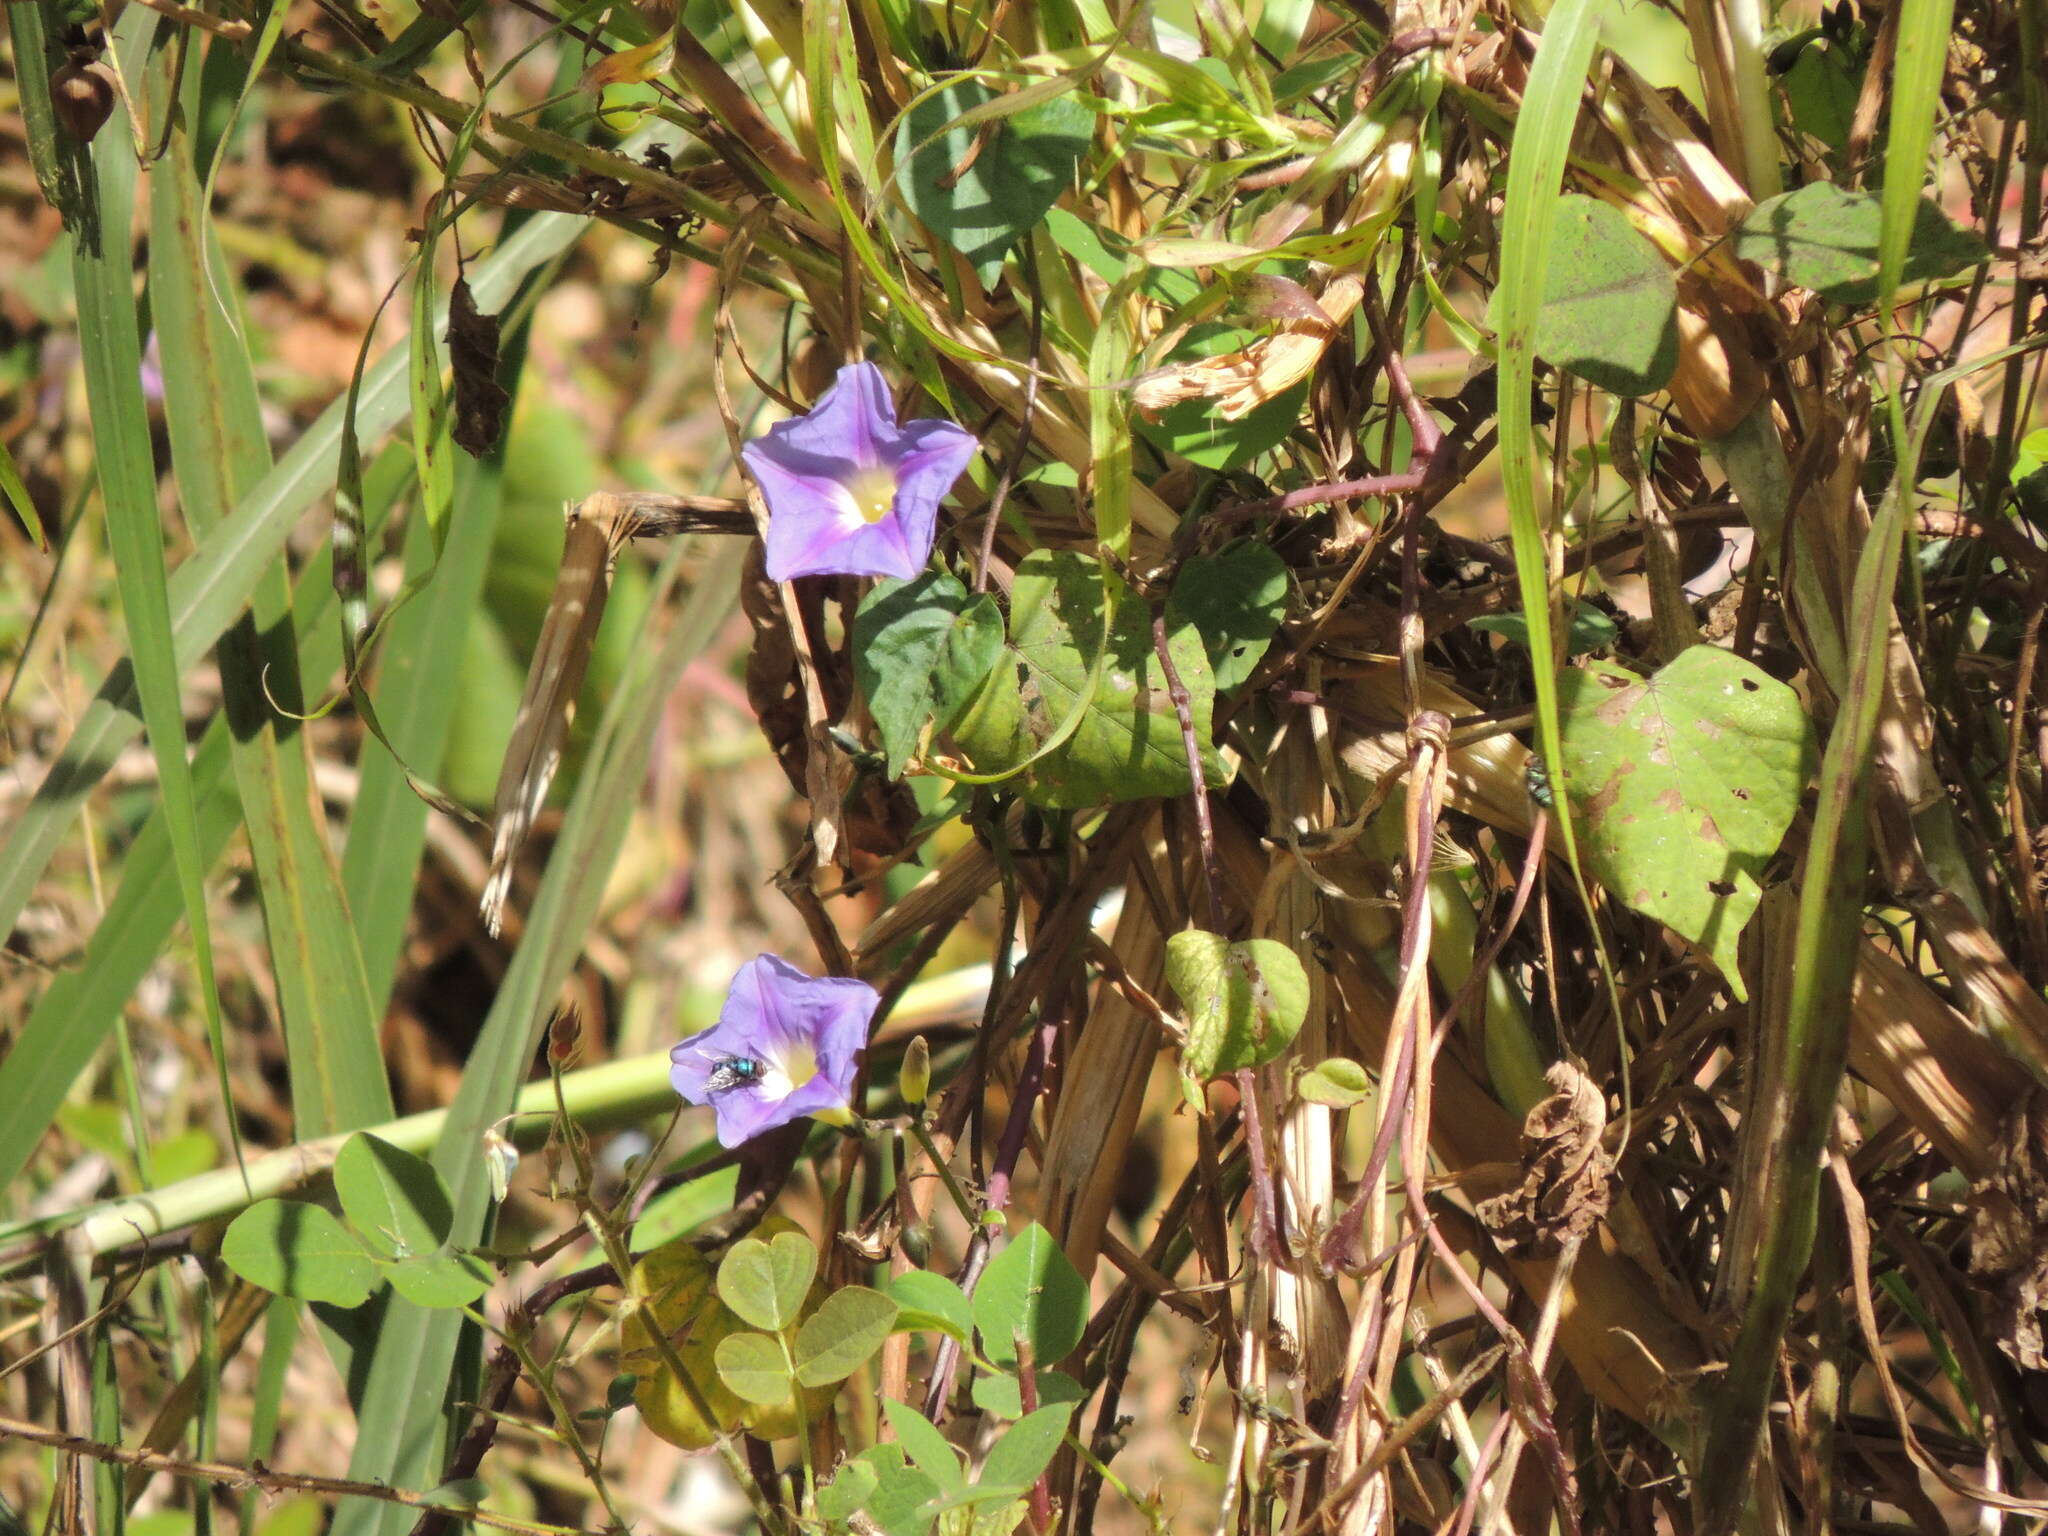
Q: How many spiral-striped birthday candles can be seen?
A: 0